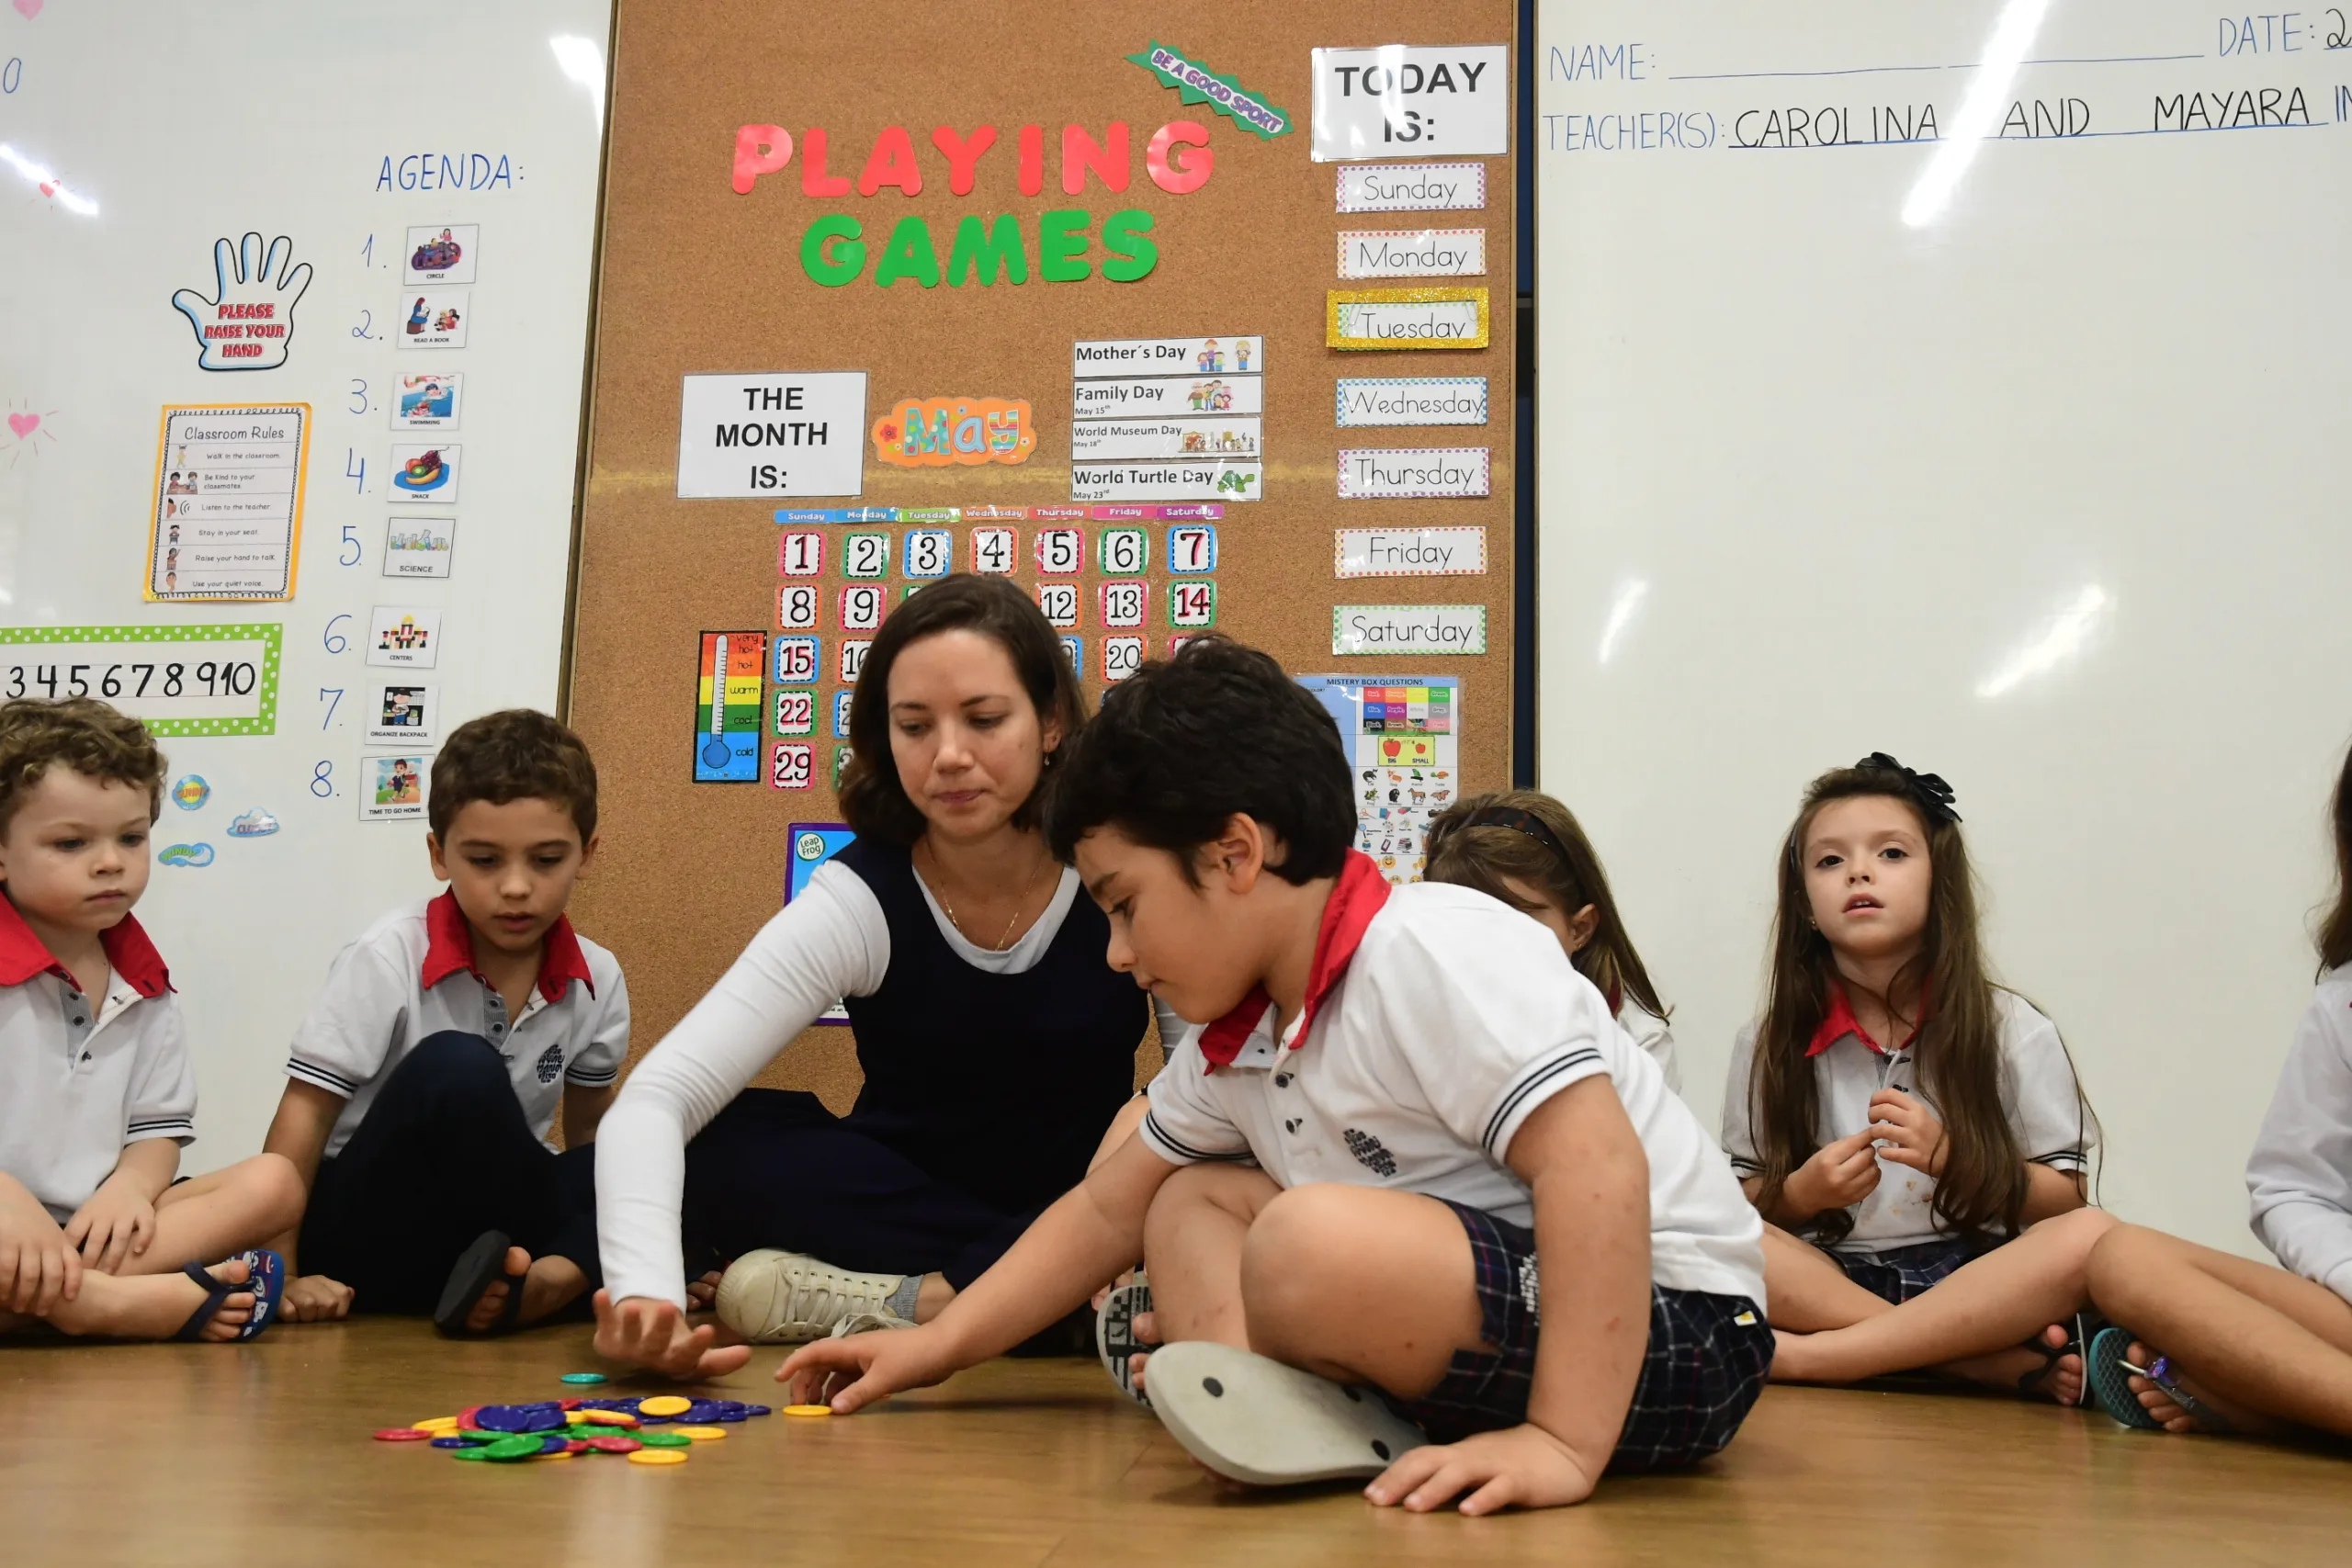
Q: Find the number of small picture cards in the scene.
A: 8